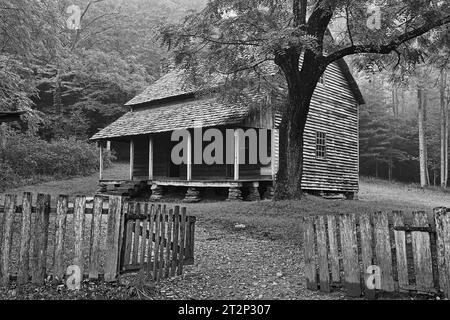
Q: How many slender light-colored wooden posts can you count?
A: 5